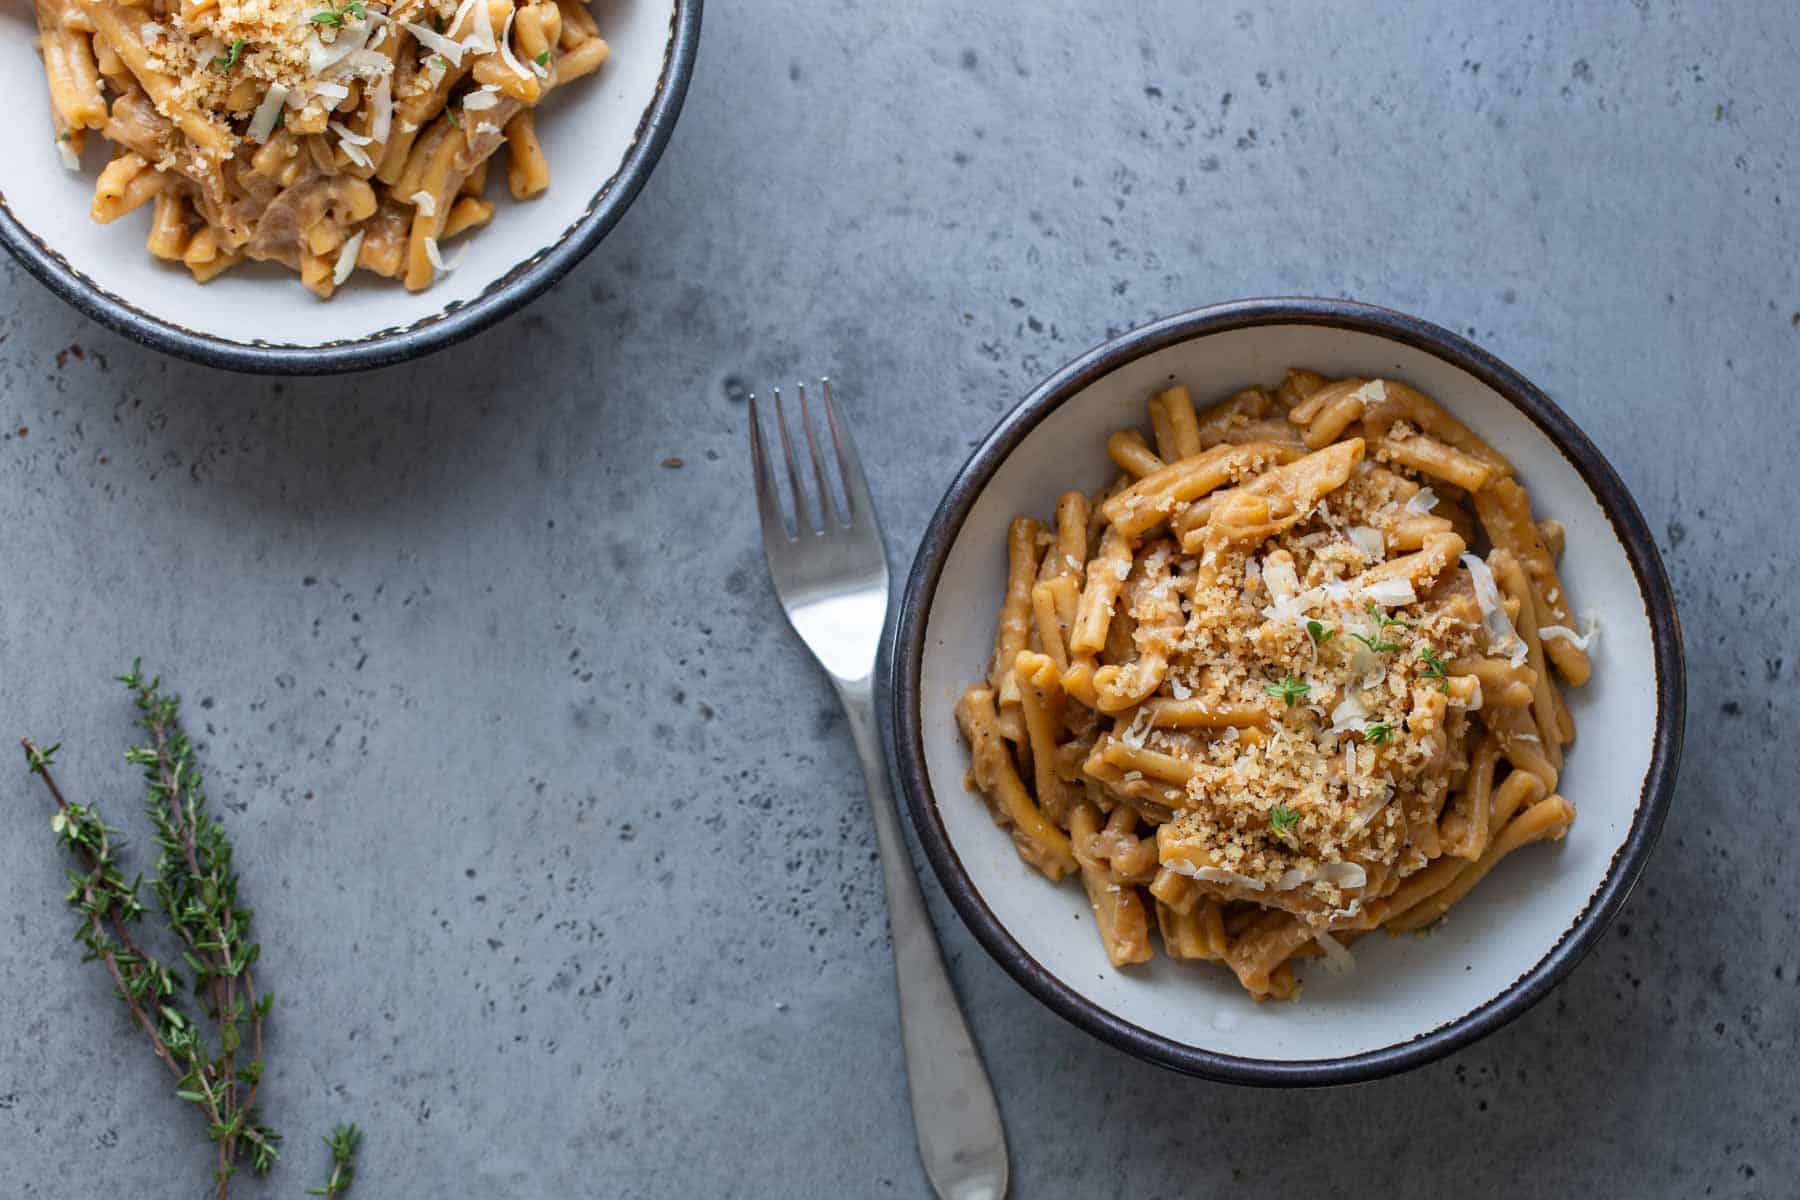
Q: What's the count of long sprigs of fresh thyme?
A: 2